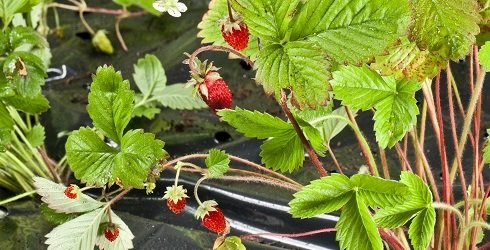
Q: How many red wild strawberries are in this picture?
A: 6